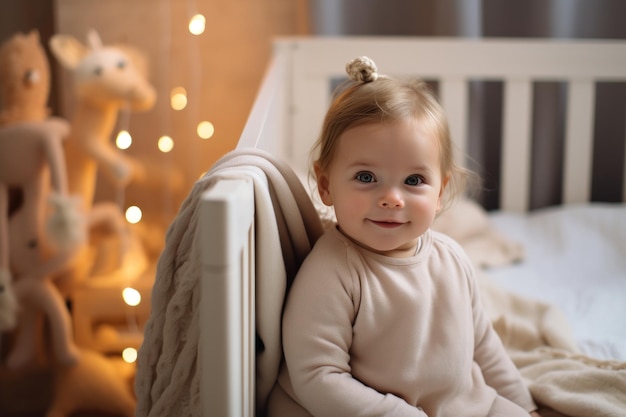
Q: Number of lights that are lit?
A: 8